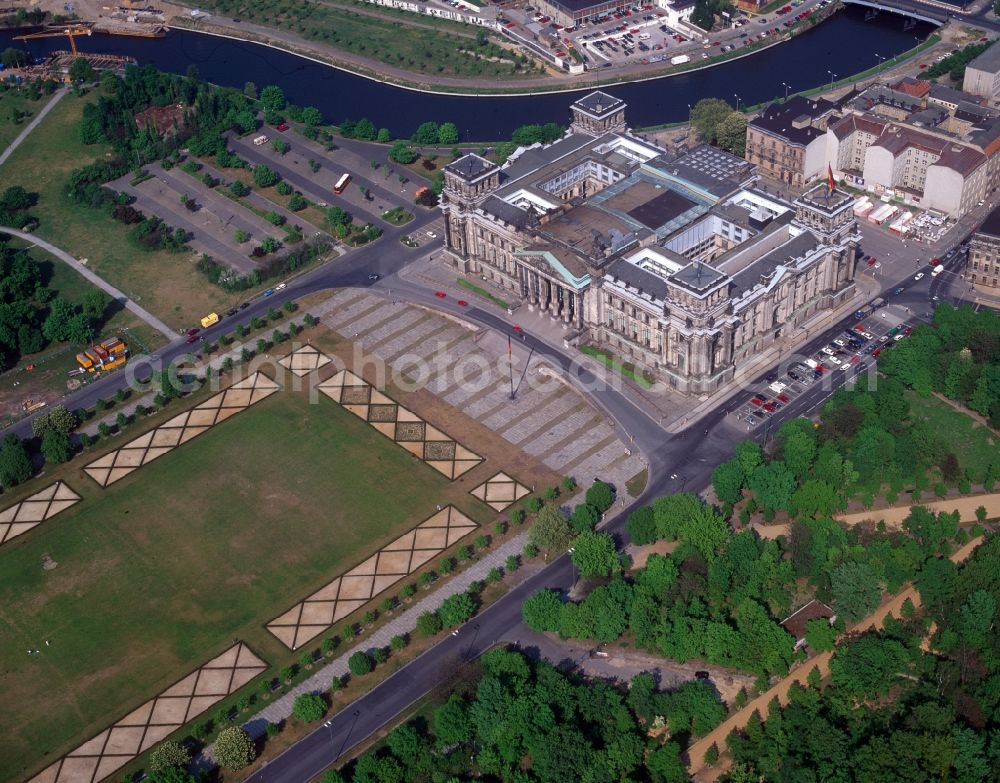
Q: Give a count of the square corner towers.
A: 4